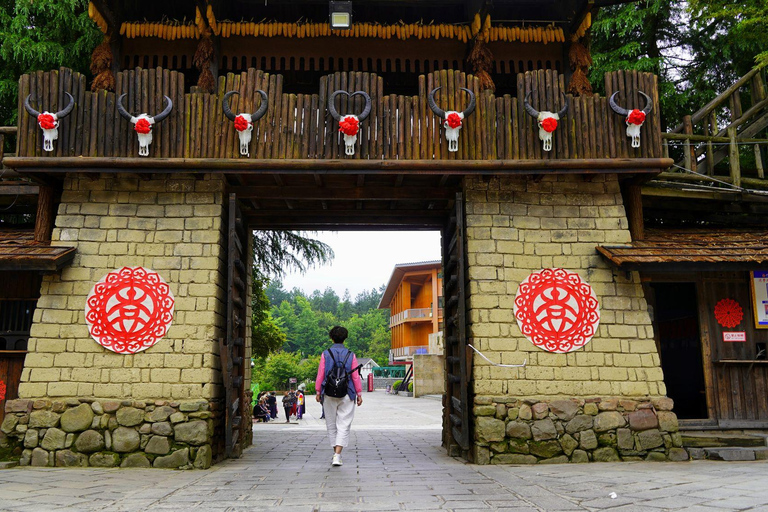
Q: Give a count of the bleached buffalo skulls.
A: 7